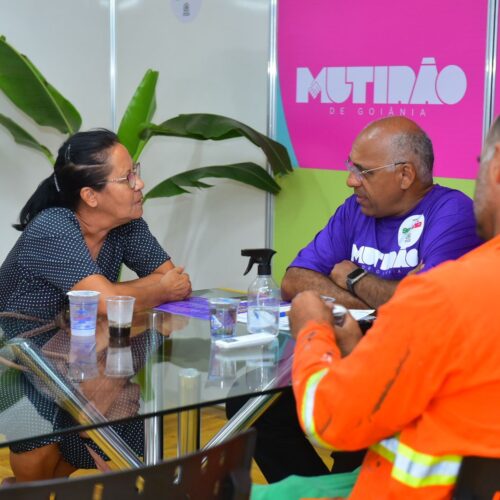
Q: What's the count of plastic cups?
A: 3